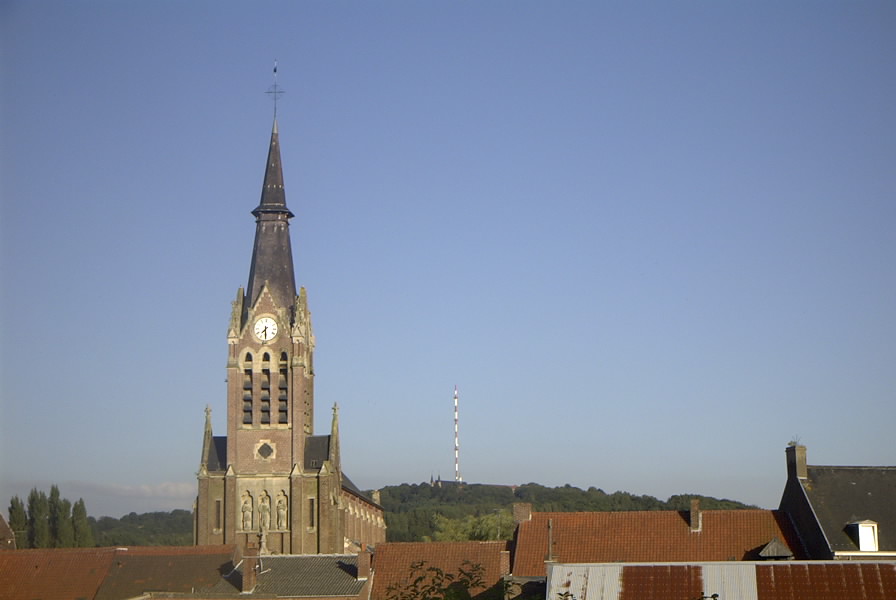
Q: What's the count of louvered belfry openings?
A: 3